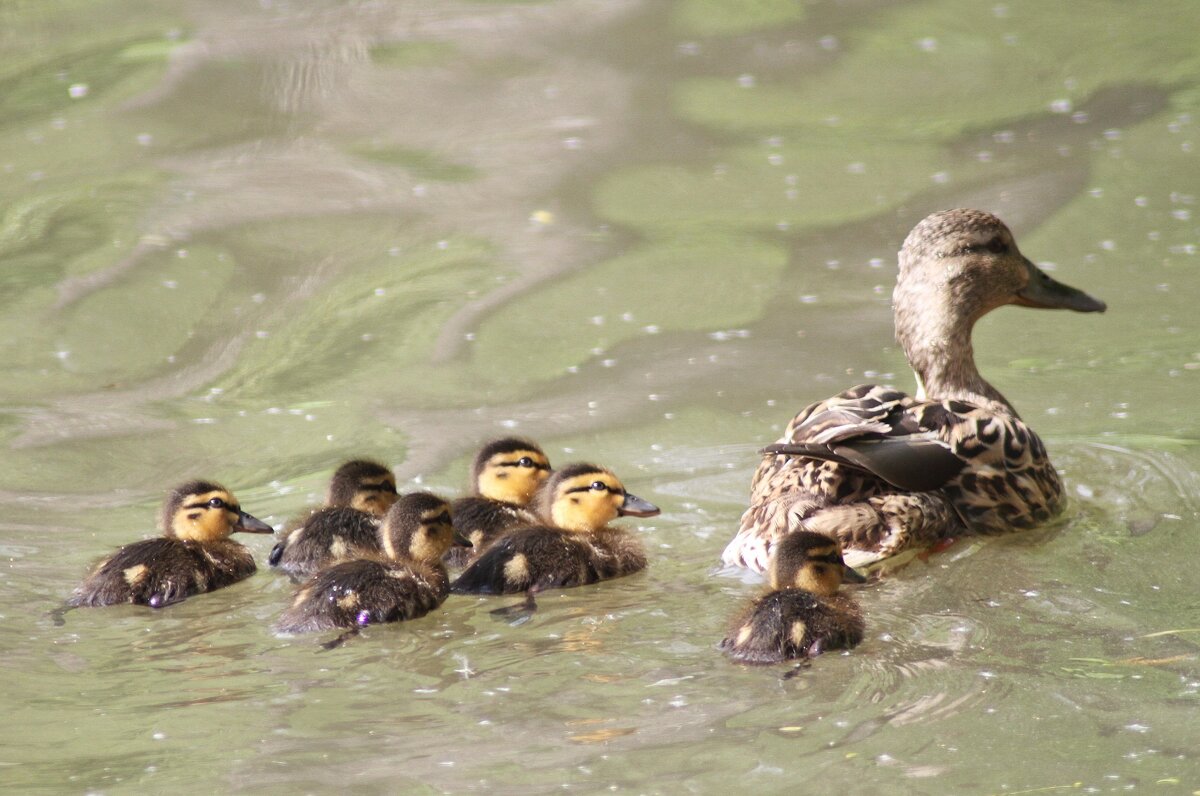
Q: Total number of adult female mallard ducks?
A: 1